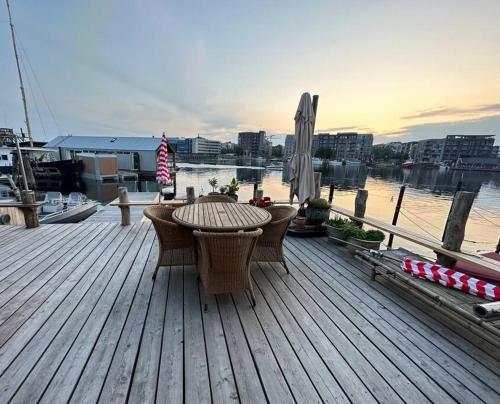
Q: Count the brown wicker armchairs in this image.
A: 4